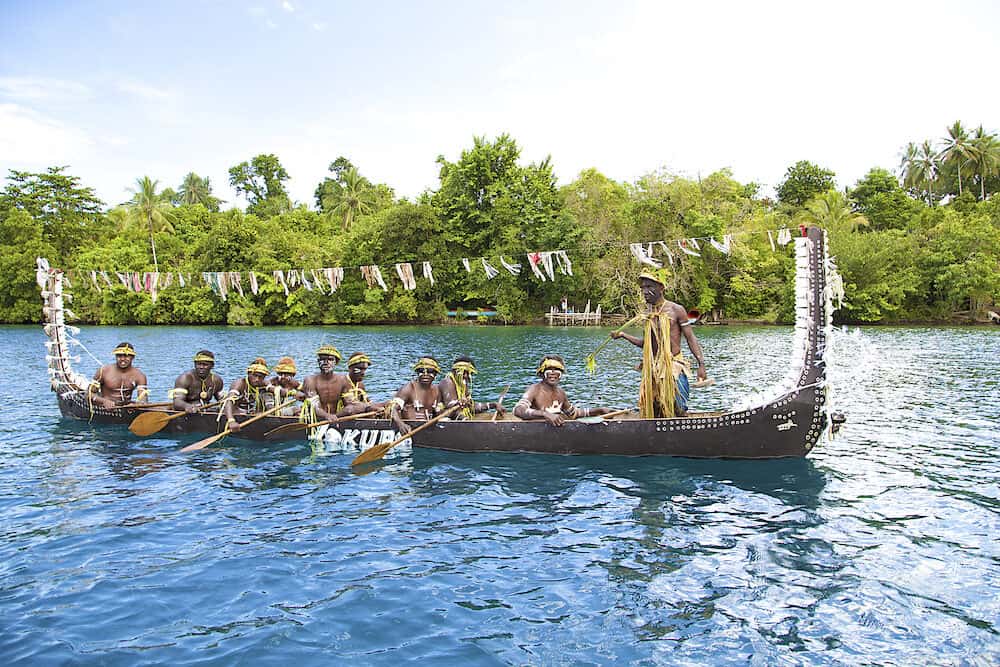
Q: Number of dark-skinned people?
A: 10